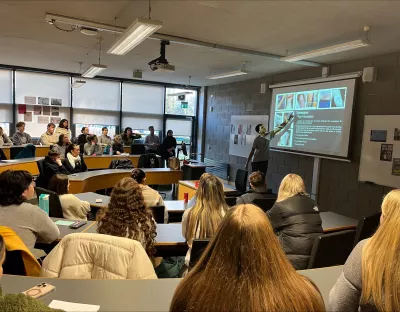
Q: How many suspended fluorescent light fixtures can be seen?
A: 5